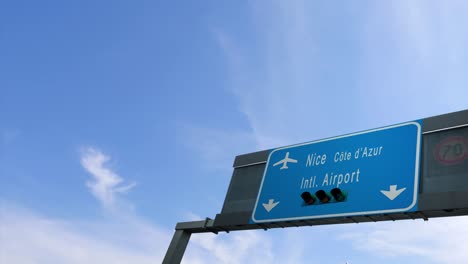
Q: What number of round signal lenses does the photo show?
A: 3